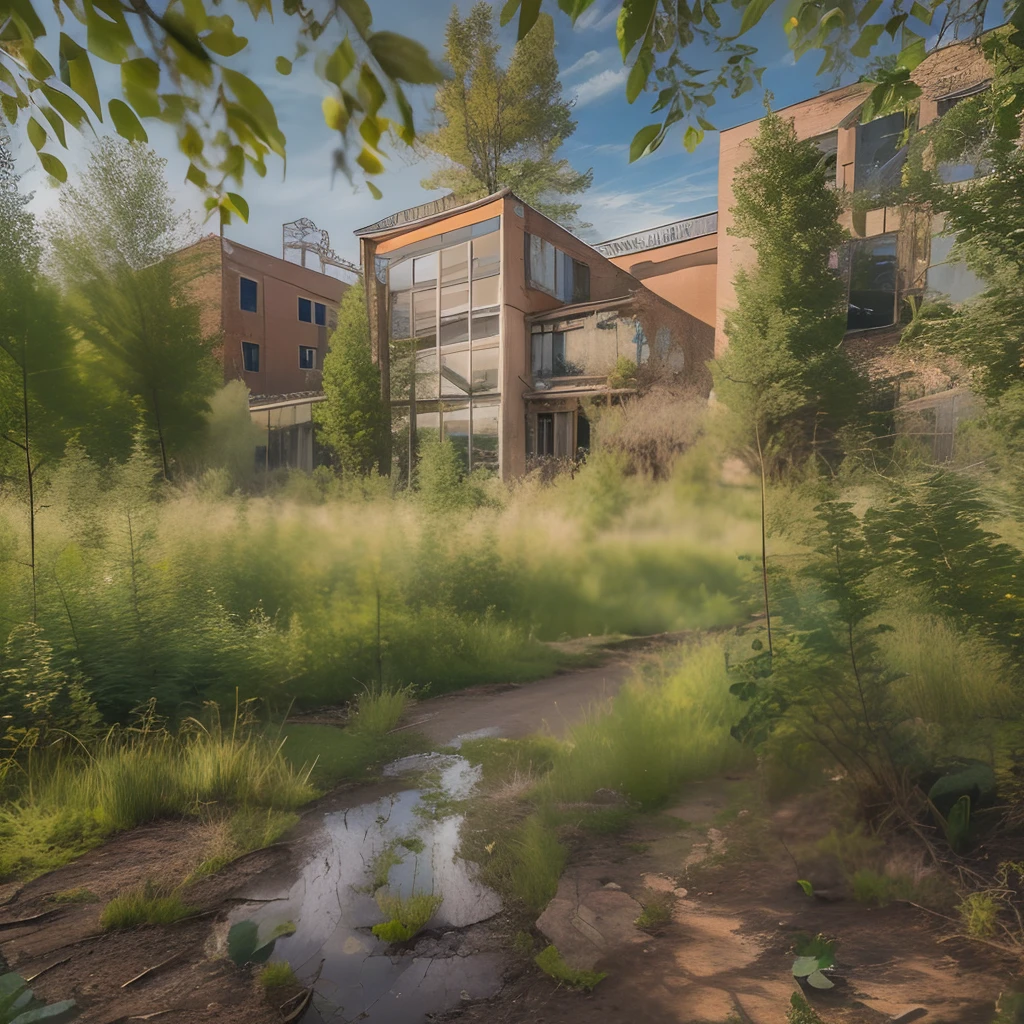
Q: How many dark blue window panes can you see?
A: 5